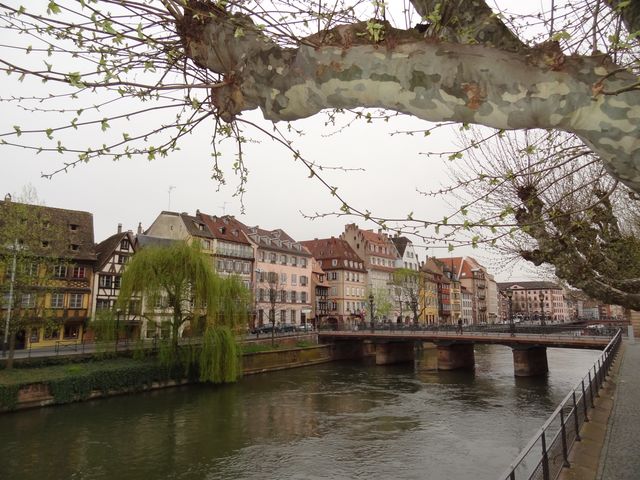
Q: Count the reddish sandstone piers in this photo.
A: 3